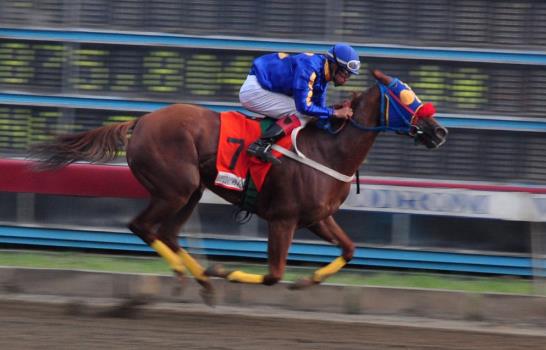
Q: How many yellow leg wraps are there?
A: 4